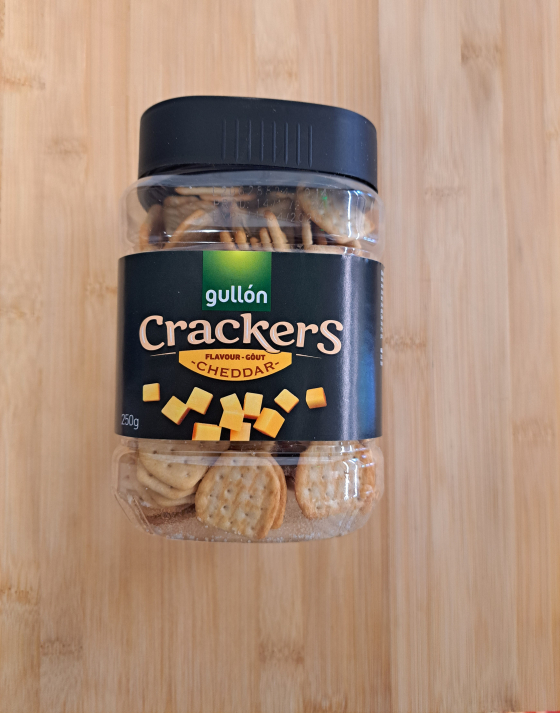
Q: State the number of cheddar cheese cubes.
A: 11